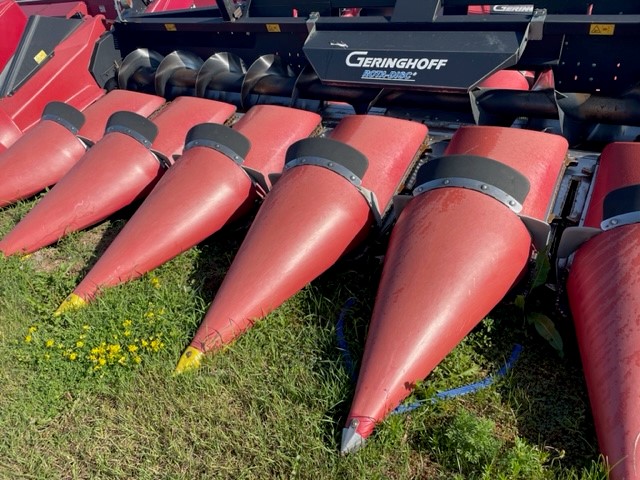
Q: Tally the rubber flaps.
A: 6